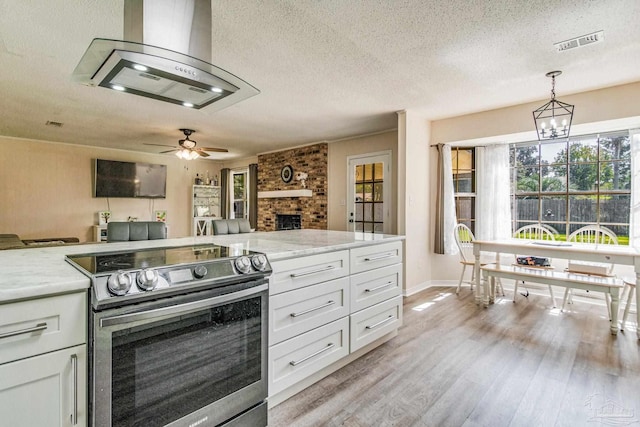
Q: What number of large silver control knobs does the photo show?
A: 4